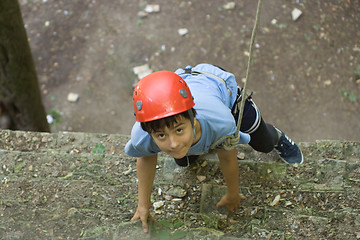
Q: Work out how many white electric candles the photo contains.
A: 0